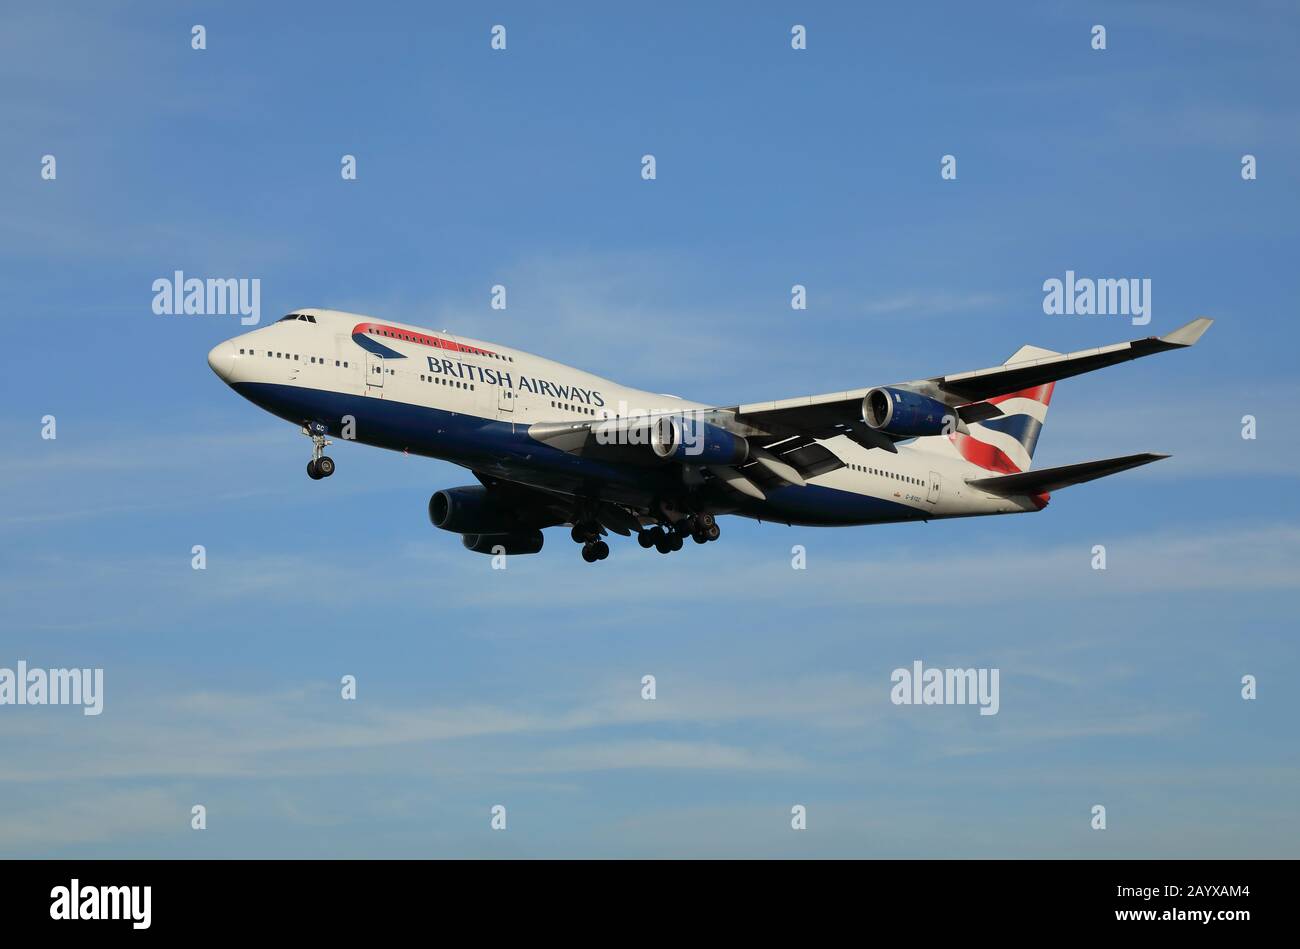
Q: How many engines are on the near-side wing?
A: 2